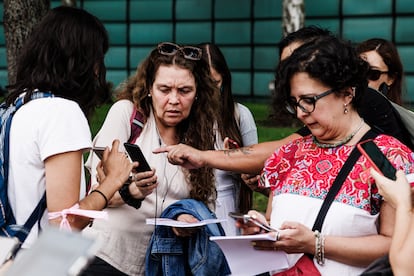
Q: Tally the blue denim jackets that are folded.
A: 1